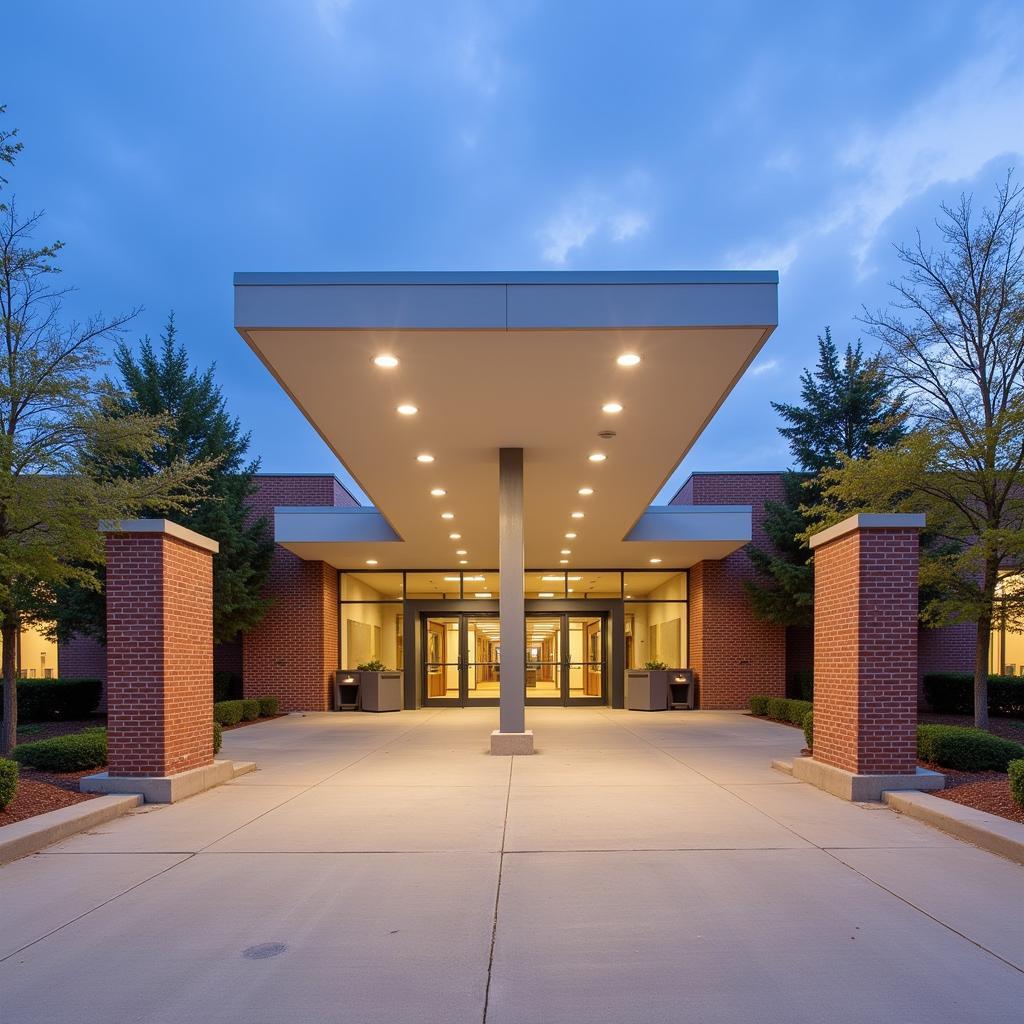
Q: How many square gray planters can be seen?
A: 2